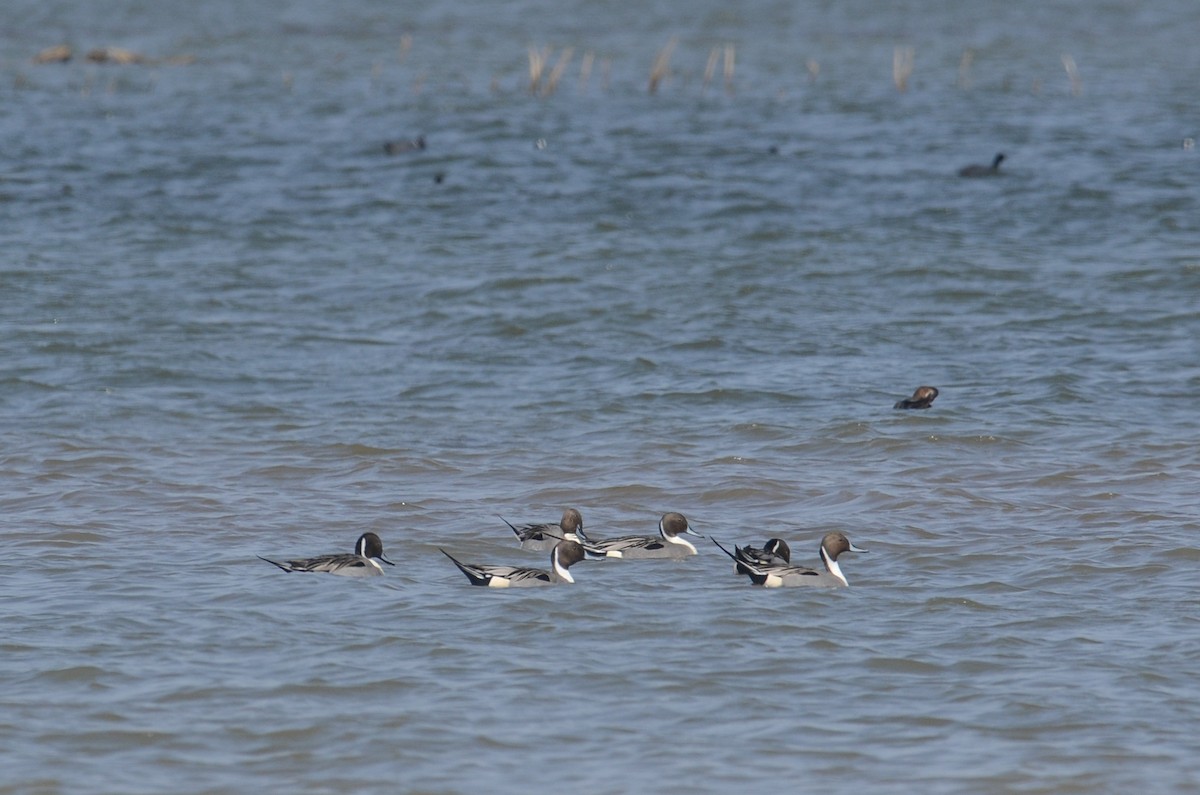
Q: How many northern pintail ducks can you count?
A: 6